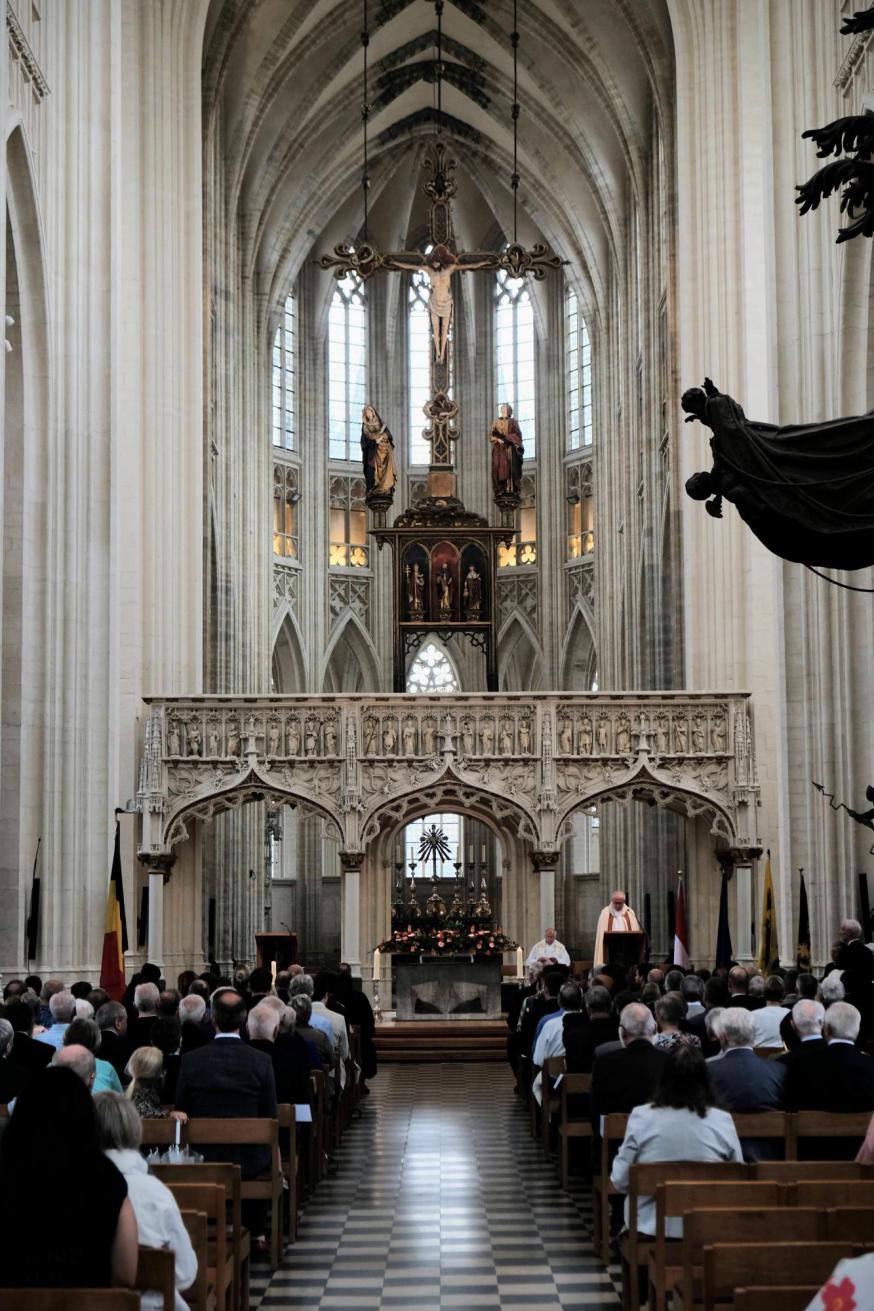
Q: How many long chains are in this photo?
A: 3